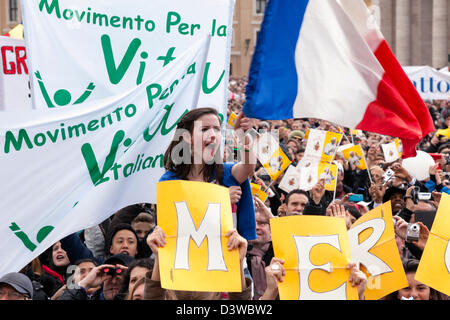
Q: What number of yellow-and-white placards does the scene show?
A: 4